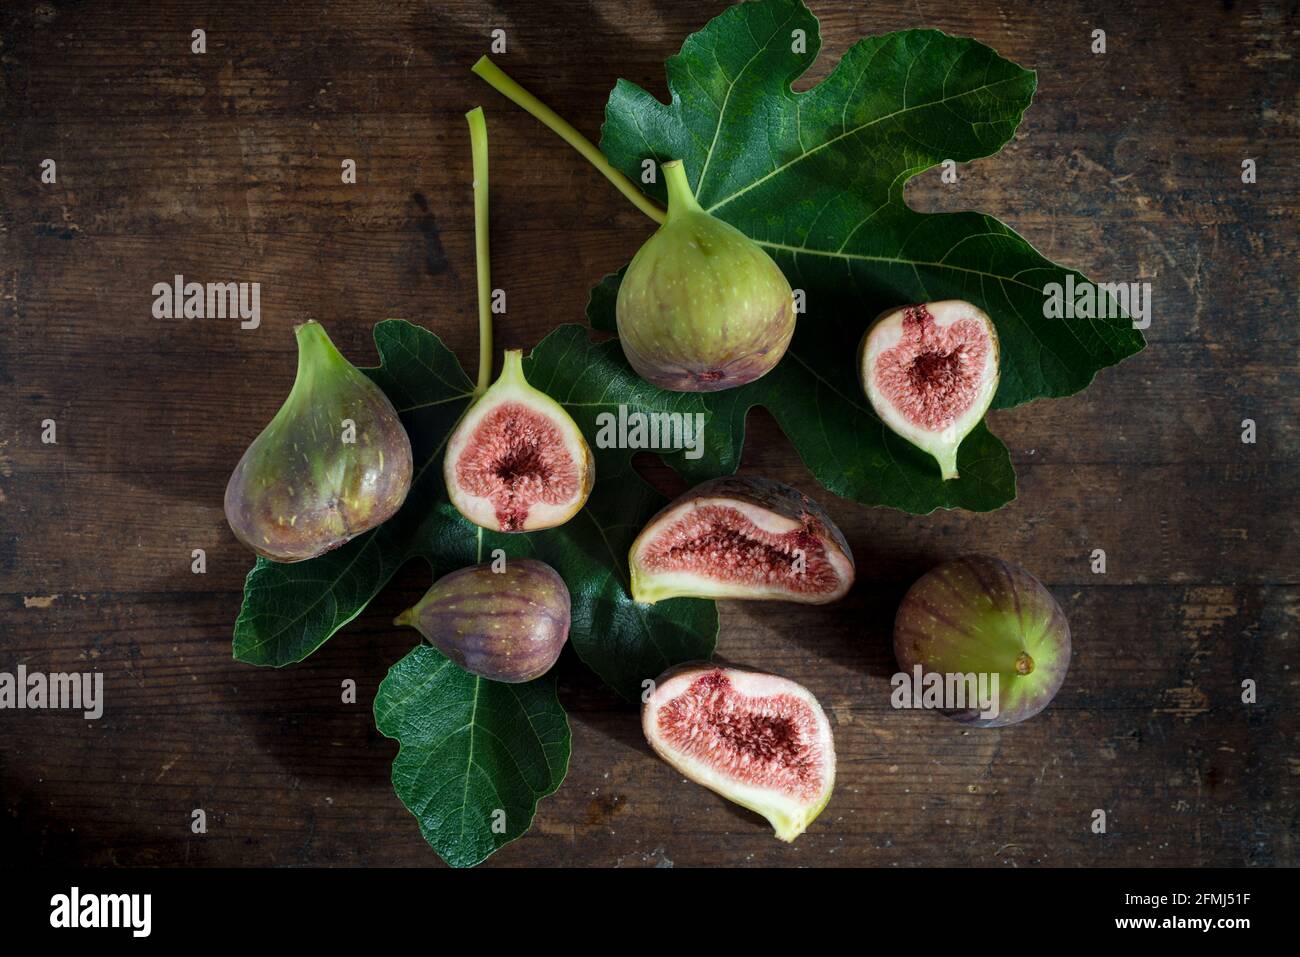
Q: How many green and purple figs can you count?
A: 4